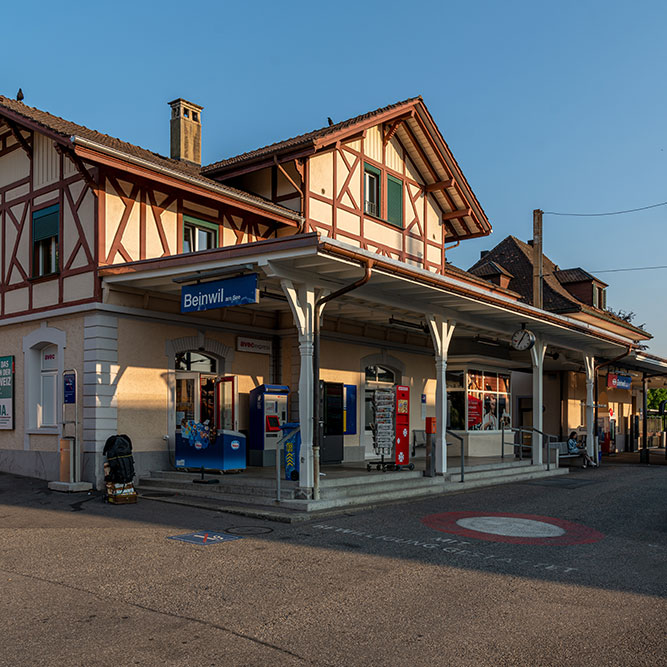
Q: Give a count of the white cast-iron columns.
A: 4